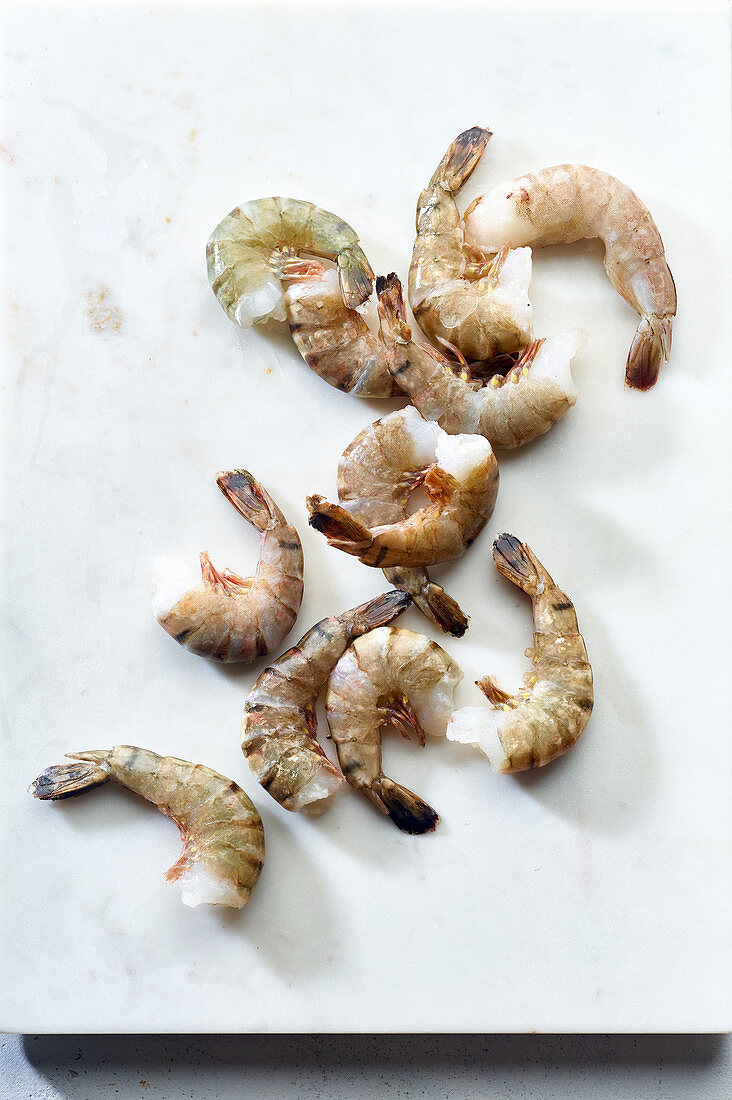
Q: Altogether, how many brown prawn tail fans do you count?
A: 11